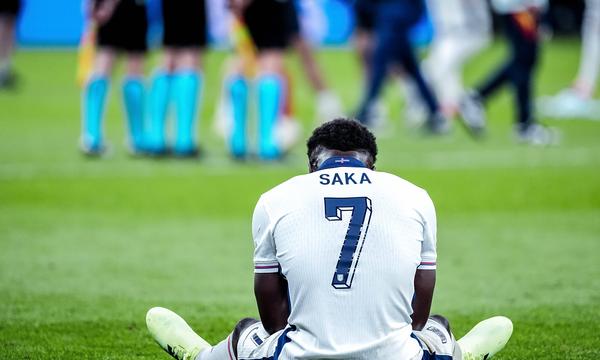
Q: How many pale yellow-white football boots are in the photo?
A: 2